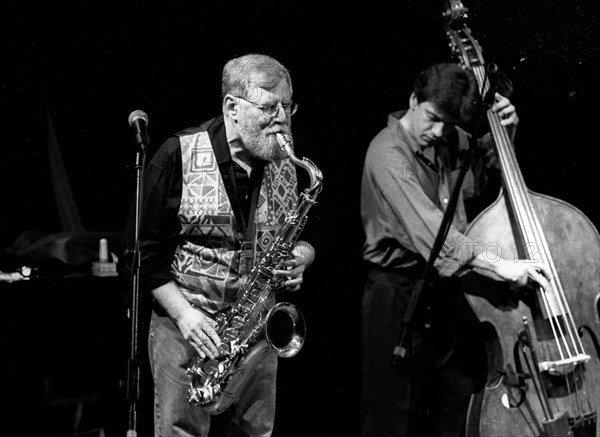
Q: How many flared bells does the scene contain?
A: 1